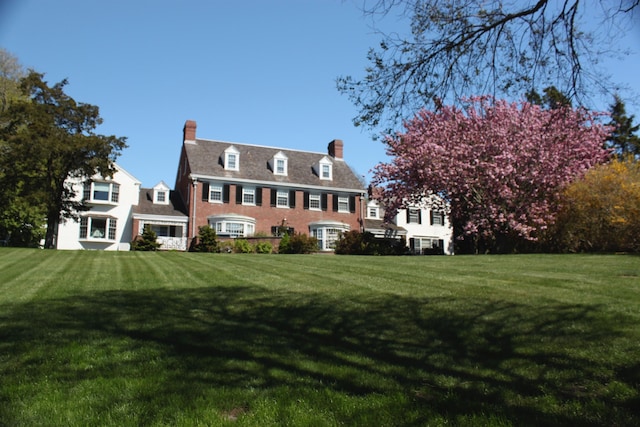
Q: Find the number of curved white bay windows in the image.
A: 2